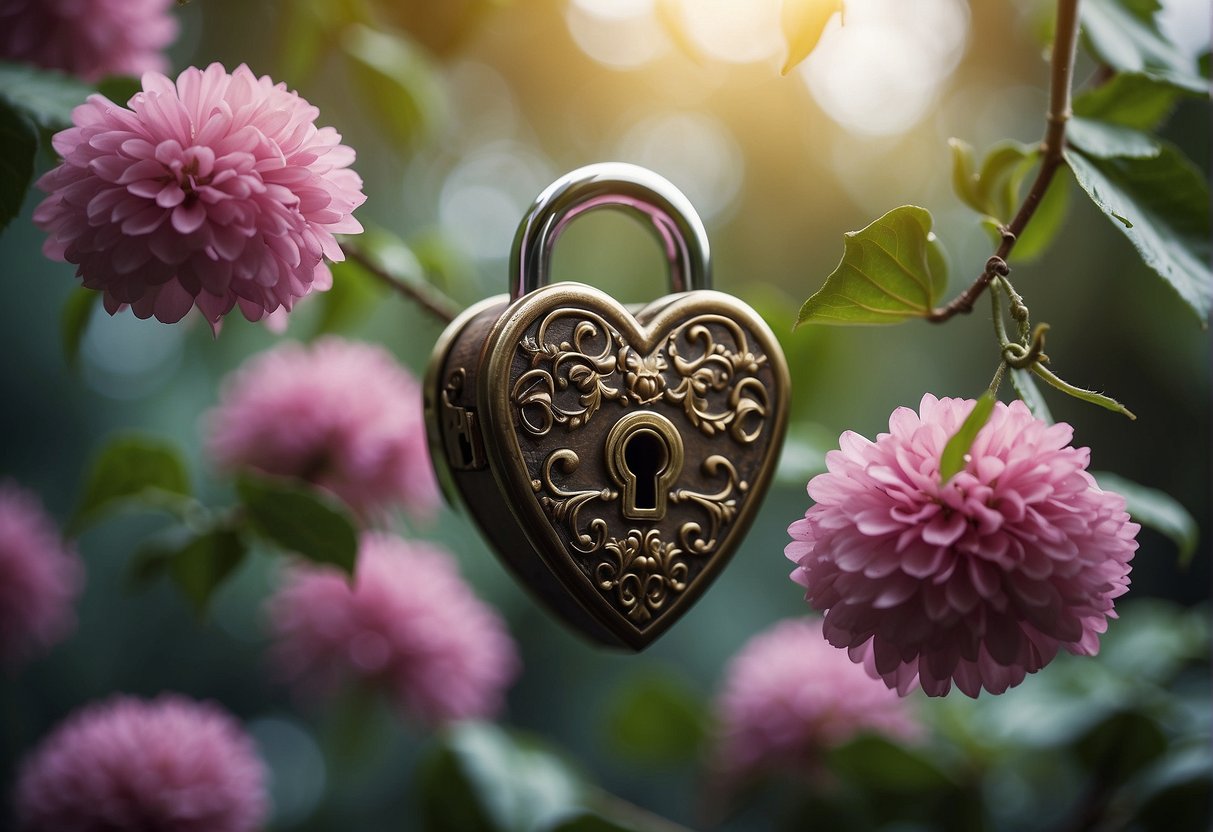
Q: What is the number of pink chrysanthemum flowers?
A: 8